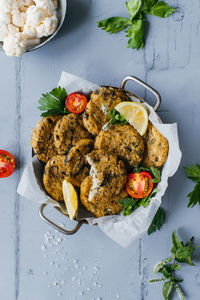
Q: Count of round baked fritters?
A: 9